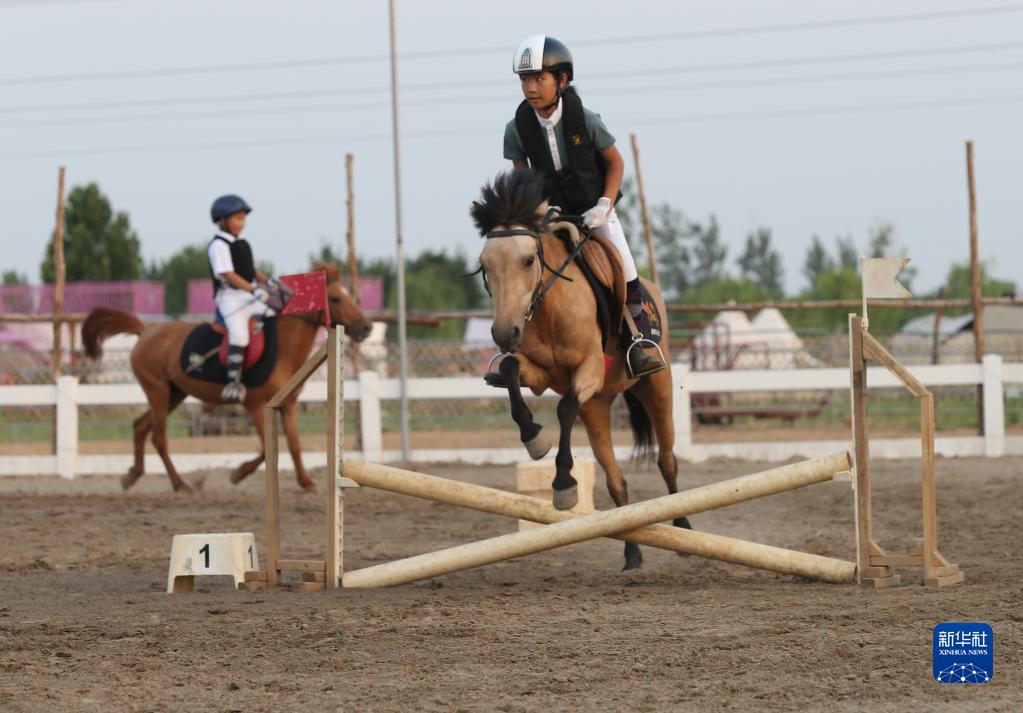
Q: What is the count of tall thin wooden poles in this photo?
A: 4